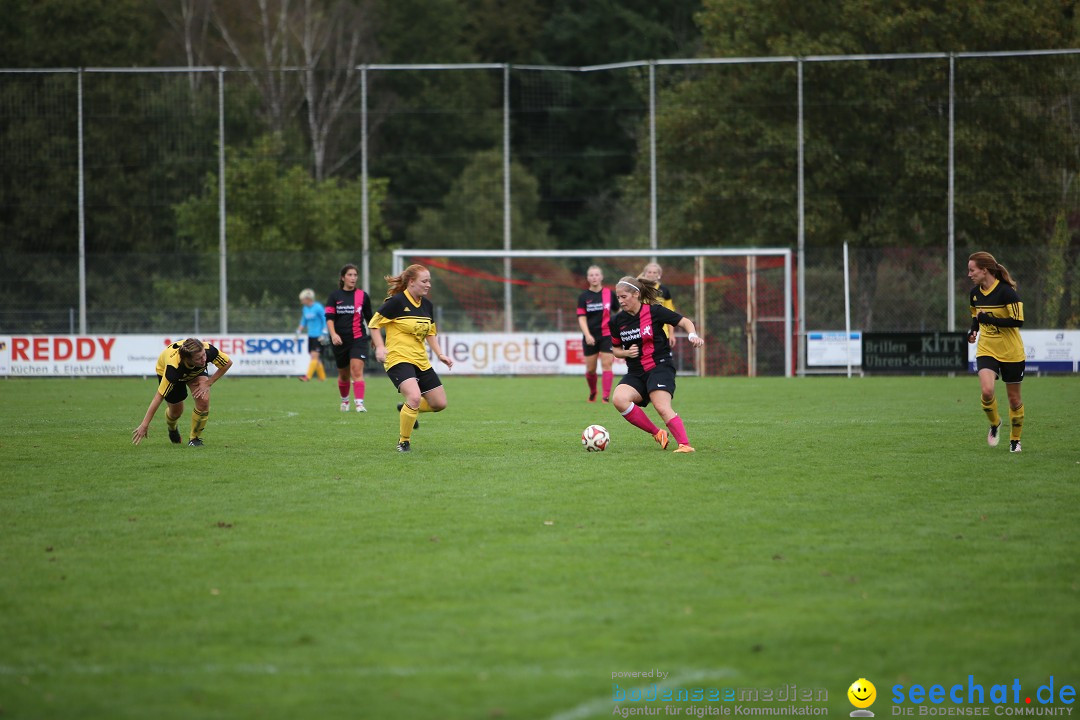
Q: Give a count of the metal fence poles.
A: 7